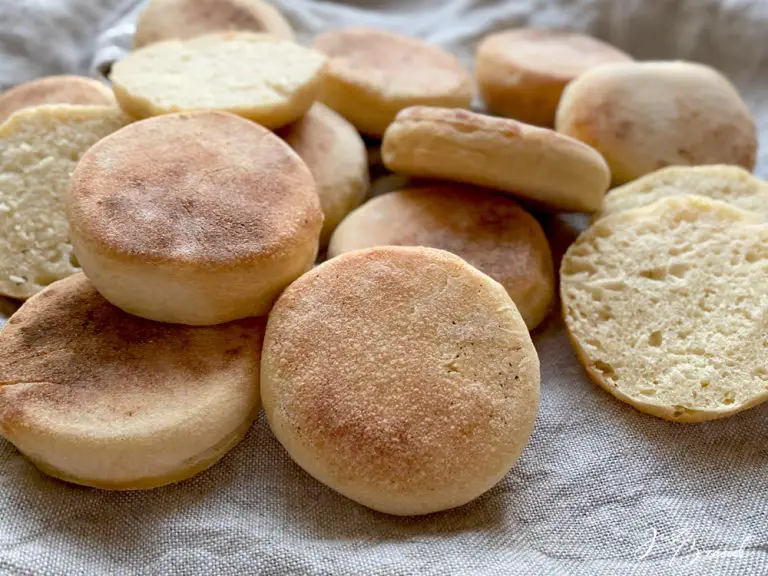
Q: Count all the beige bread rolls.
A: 15